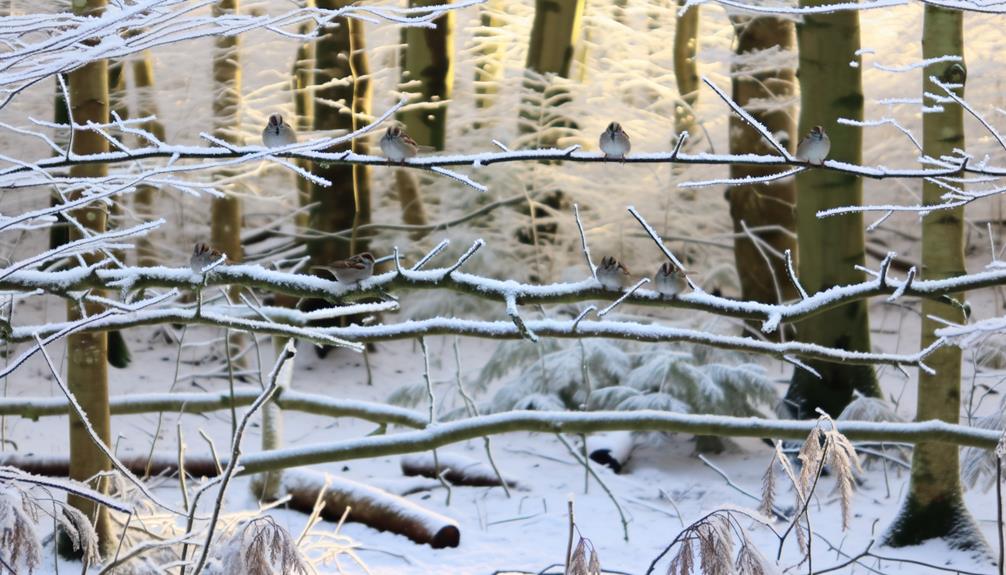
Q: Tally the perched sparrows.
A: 8